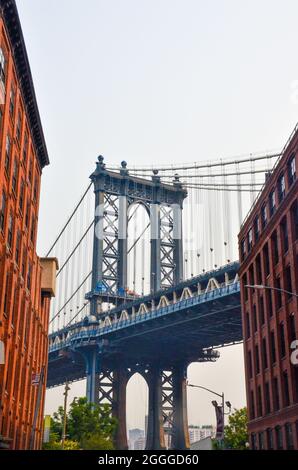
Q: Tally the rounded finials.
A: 4